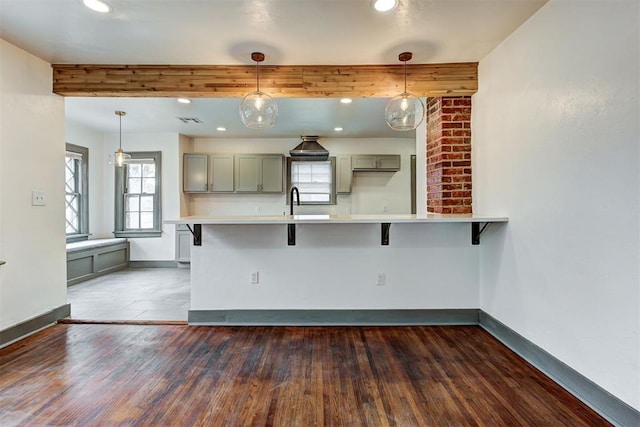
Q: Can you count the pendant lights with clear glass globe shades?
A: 2